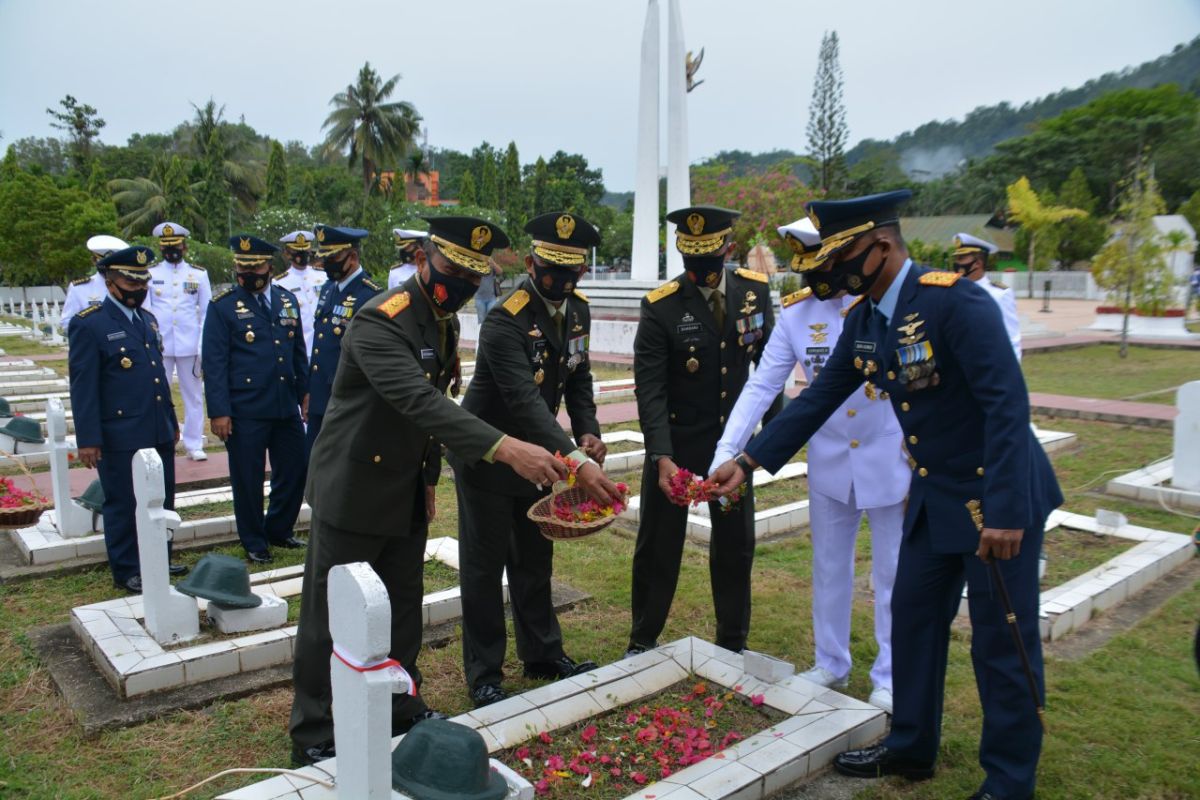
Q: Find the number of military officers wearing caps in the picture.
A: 13